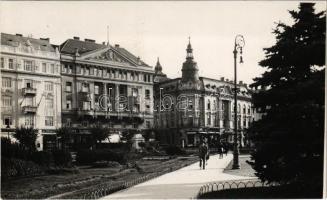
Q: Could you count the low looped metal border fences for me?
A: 2